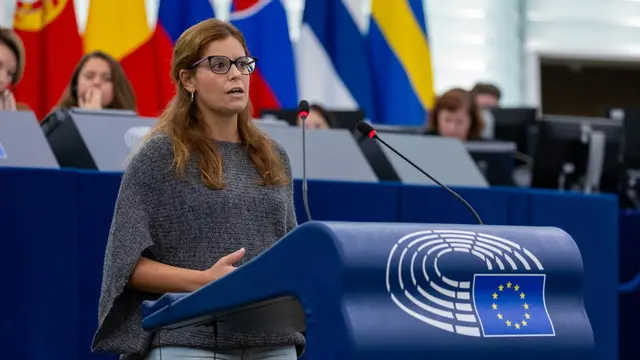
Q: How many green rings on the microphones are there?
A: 0